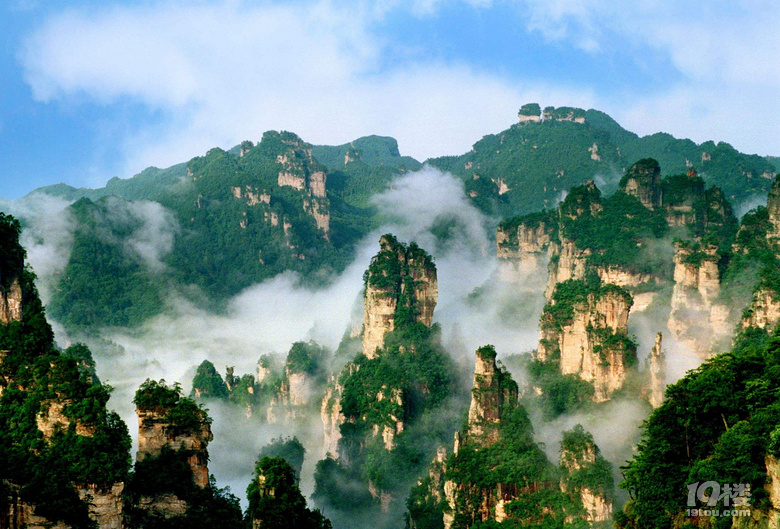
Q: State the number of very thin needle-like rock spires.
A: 1